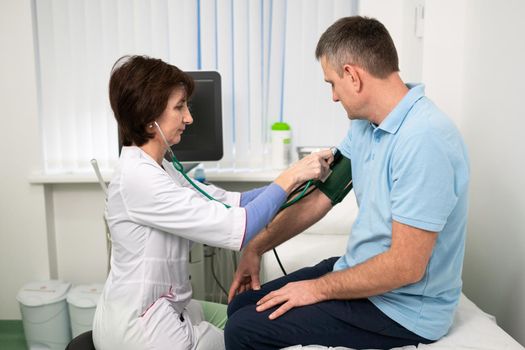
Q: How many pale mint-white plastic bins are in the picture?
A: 2